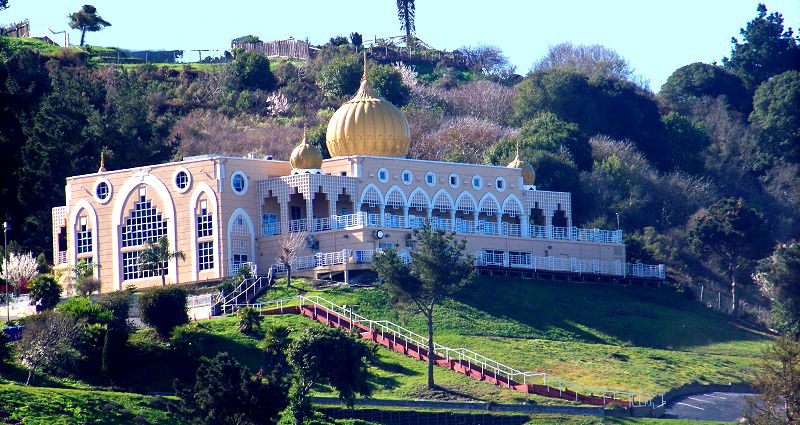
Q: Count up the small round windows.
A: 9